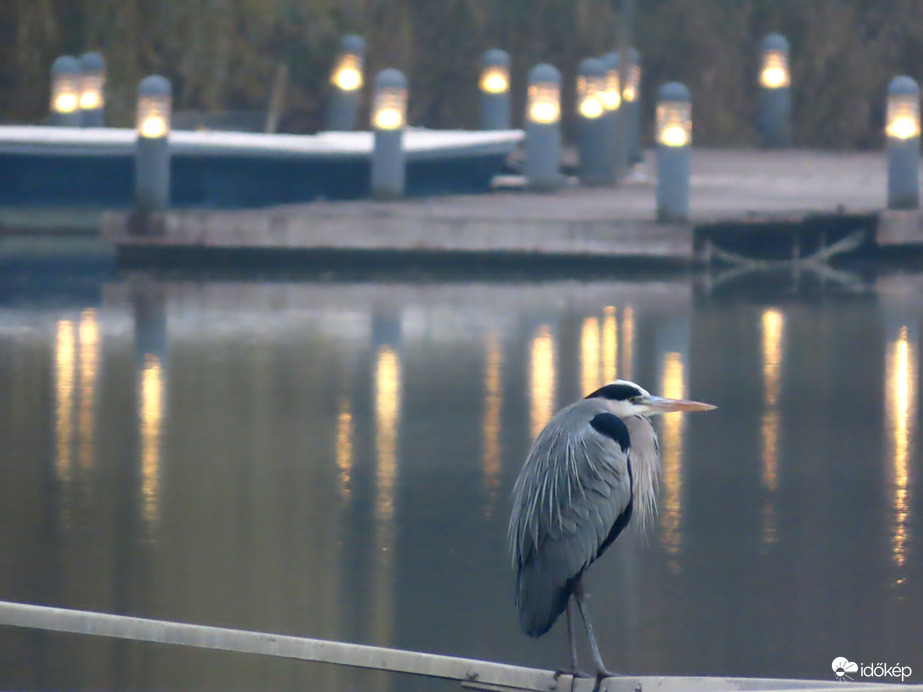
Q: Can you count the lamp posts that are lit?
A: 13